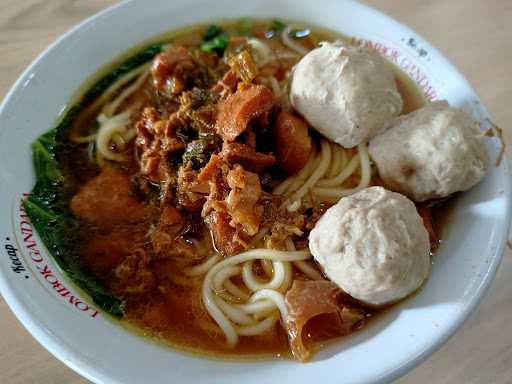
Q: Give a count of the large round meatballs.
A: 3